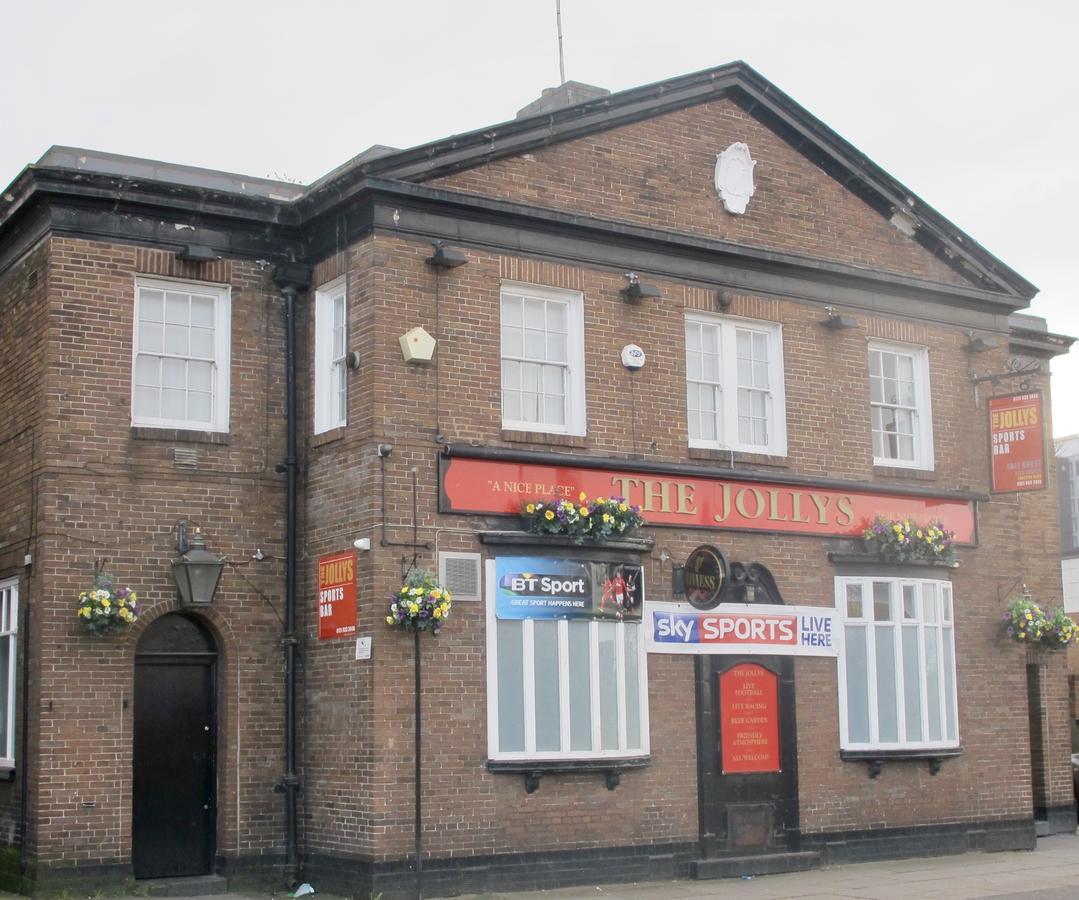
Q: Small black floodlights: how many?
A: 5